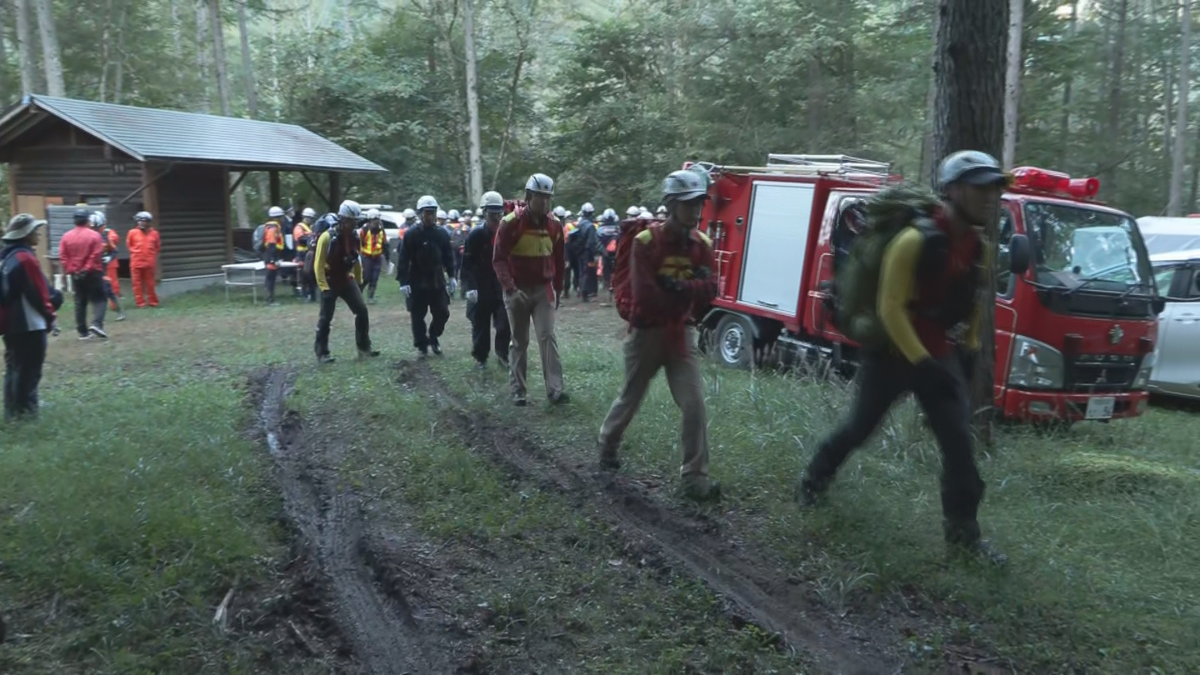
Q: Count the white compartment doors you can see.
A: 1